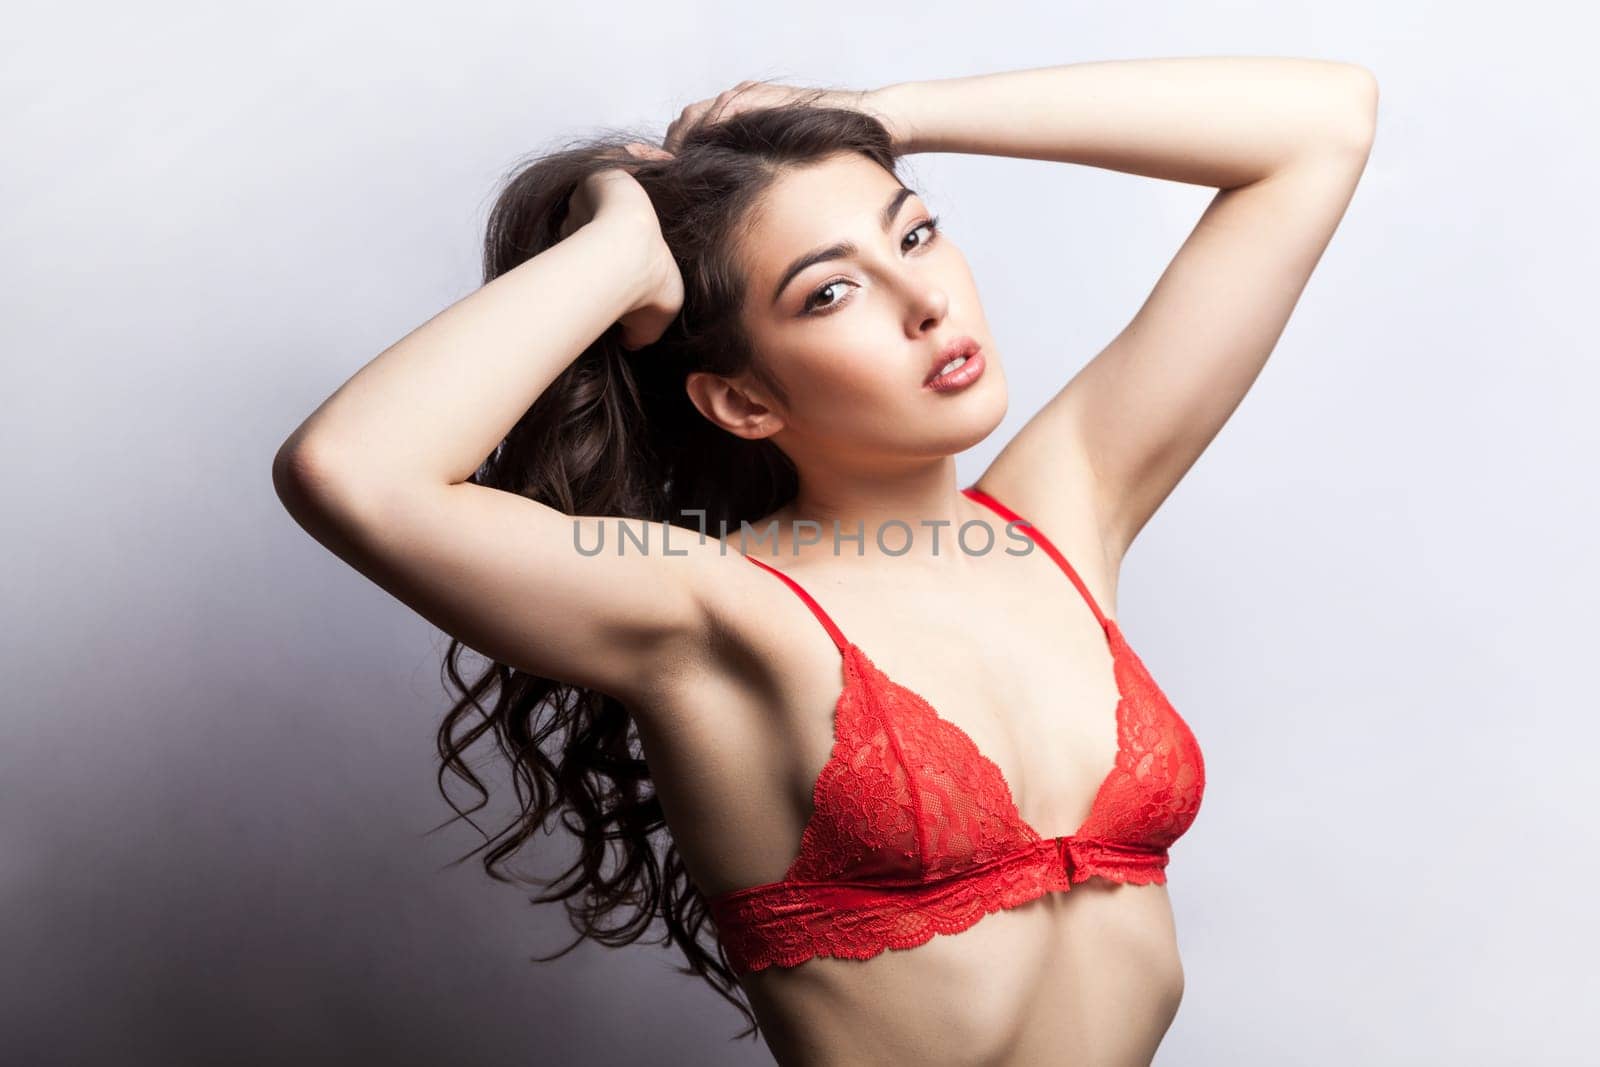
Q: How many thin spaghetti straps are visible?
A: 2